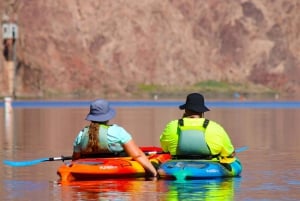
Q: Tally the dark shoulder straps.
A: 2